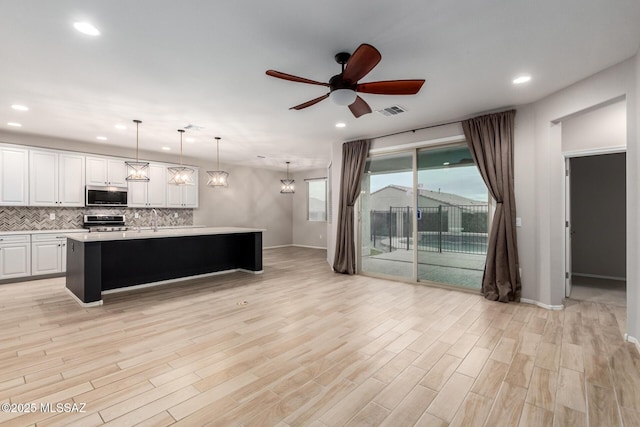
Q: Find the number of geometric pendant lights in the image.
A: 4